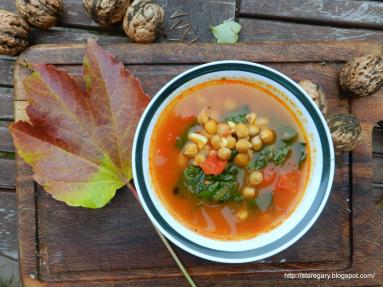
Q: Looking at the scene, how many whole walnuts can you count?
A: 7